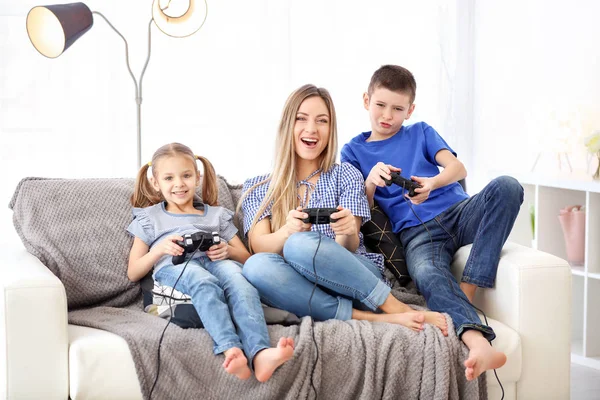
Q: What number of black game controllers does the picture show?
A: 3